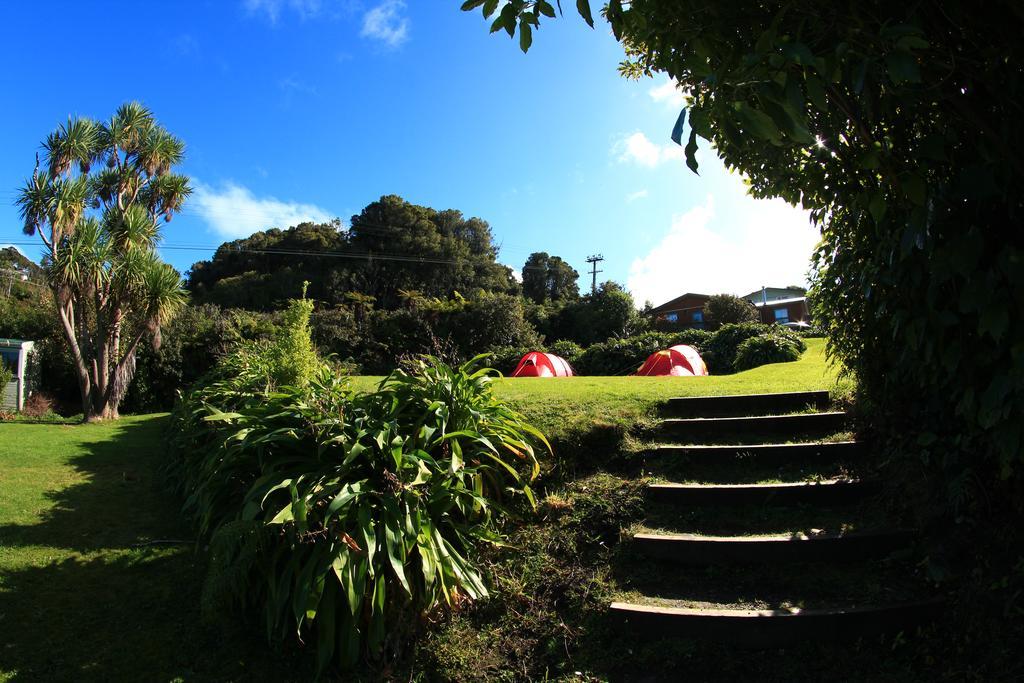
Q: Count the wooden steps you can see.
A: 6